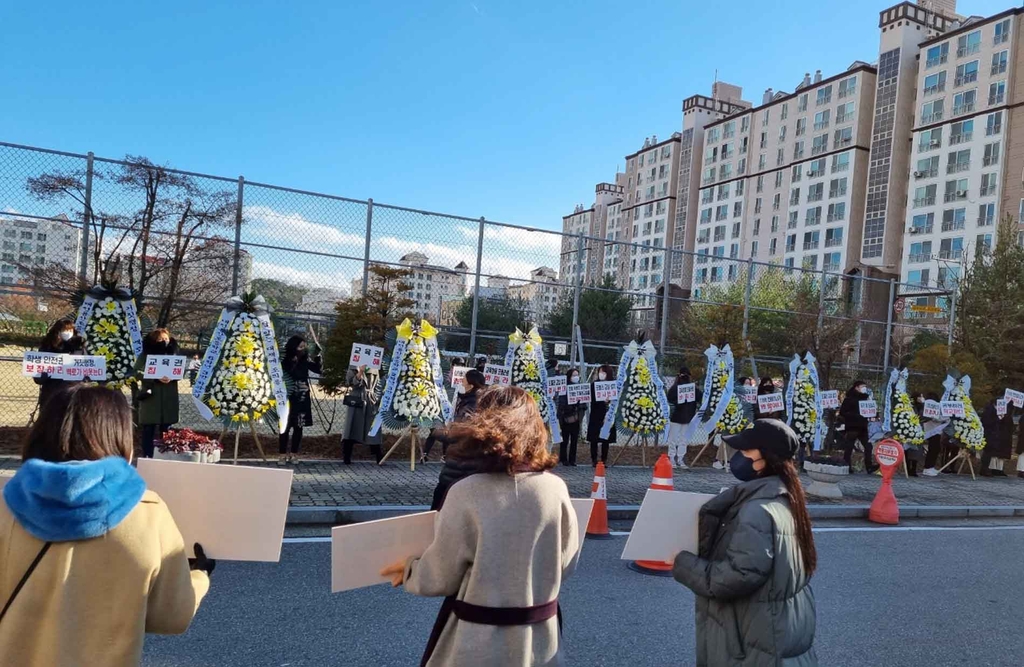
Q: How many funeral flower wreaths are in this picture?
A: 9